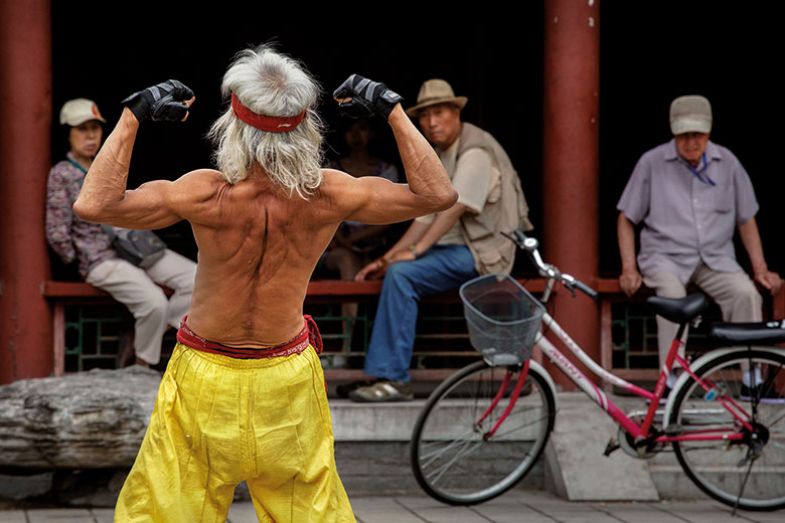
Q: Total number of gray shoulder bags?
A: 1